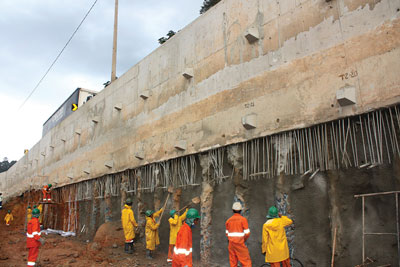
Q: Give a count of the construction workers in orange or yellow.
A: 11